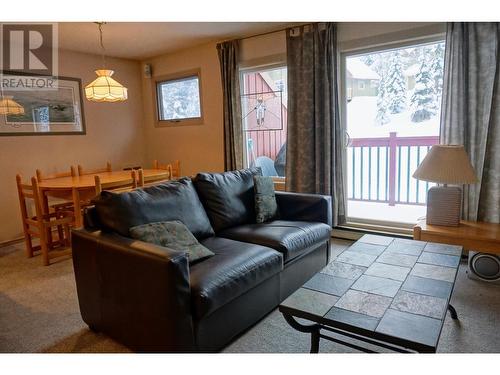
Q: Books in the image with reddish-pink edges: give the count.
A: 0